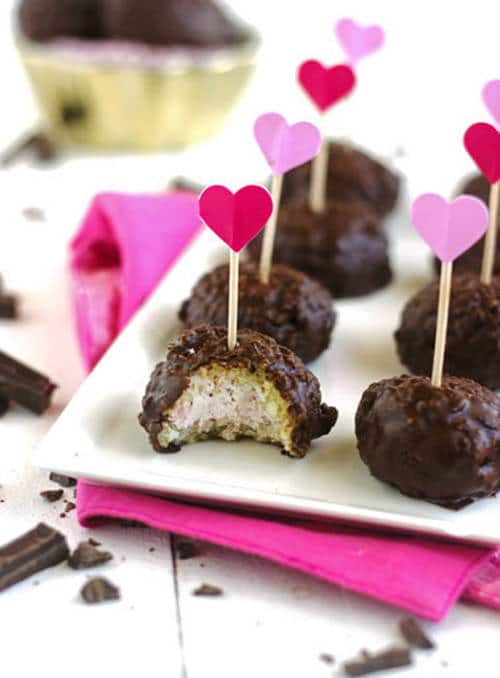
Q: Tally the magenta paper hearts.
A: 3